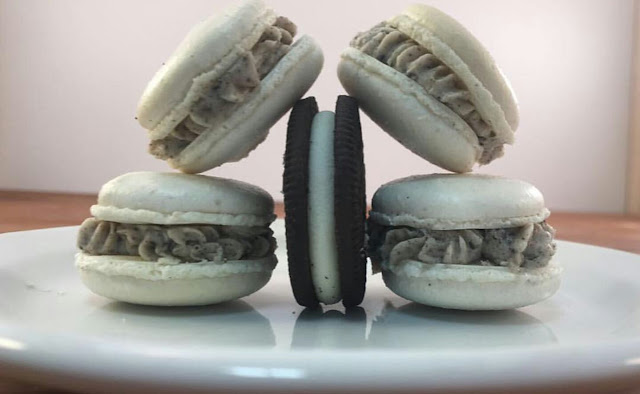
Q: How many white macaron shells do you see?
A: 8